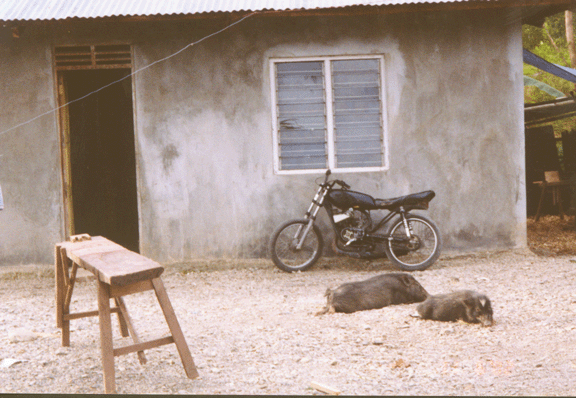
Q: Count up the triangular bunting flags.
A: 0